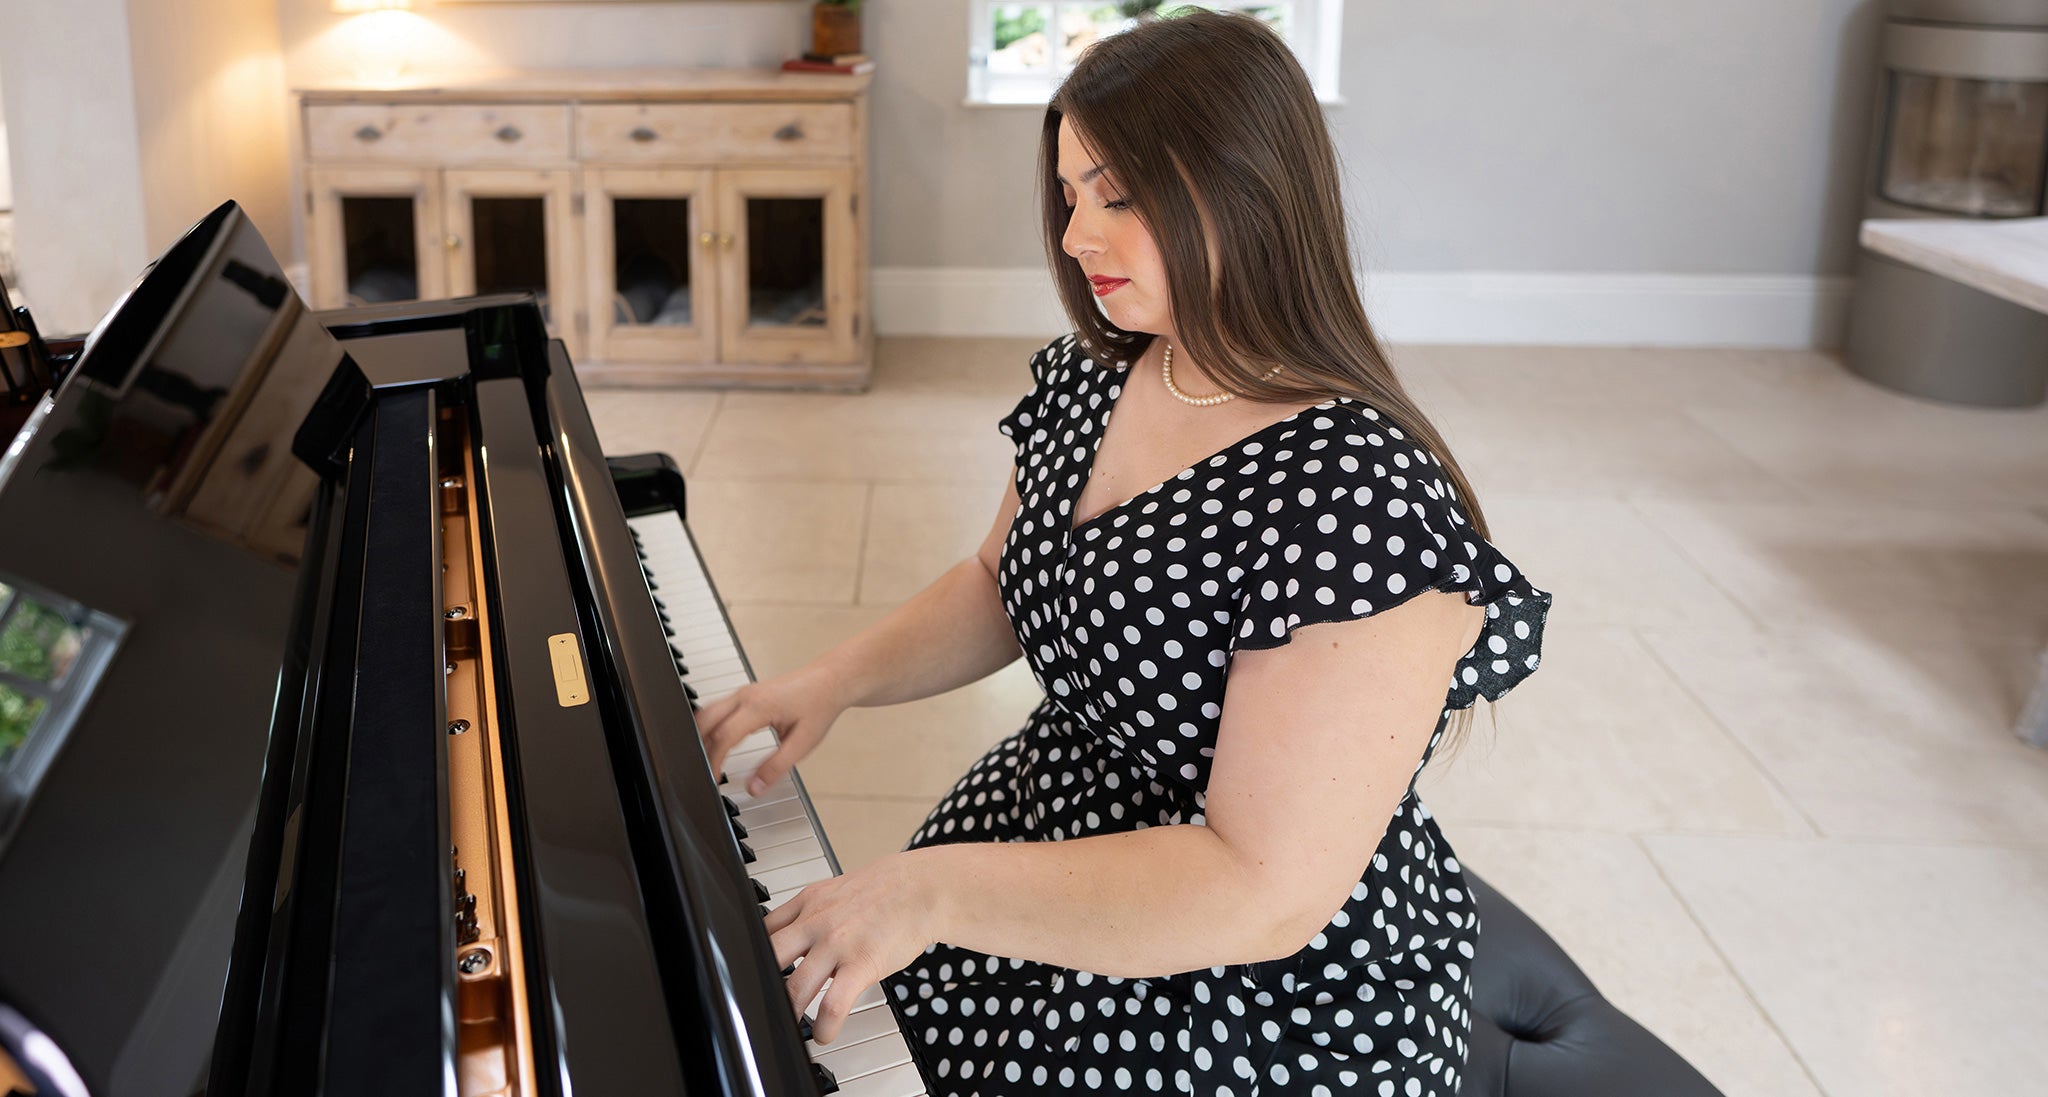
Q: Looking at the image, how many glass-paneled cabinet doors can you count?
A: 4